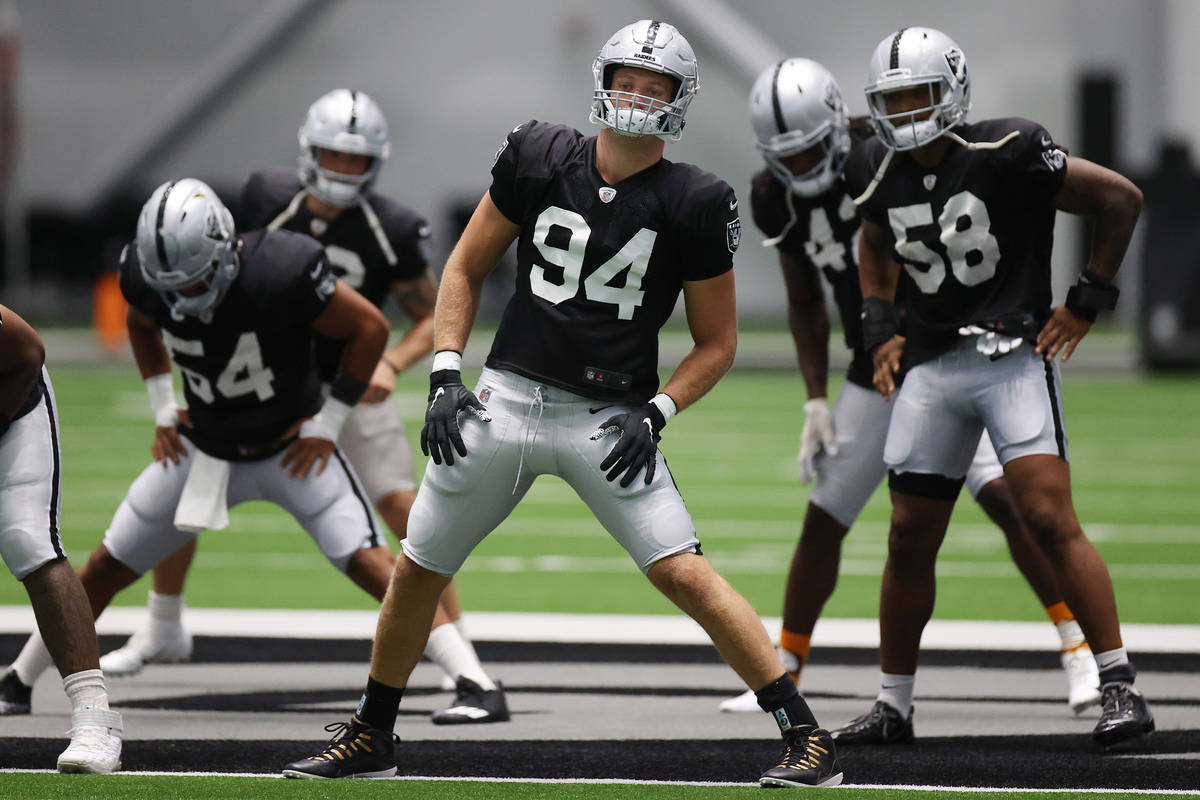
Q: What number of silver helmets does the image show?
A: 5